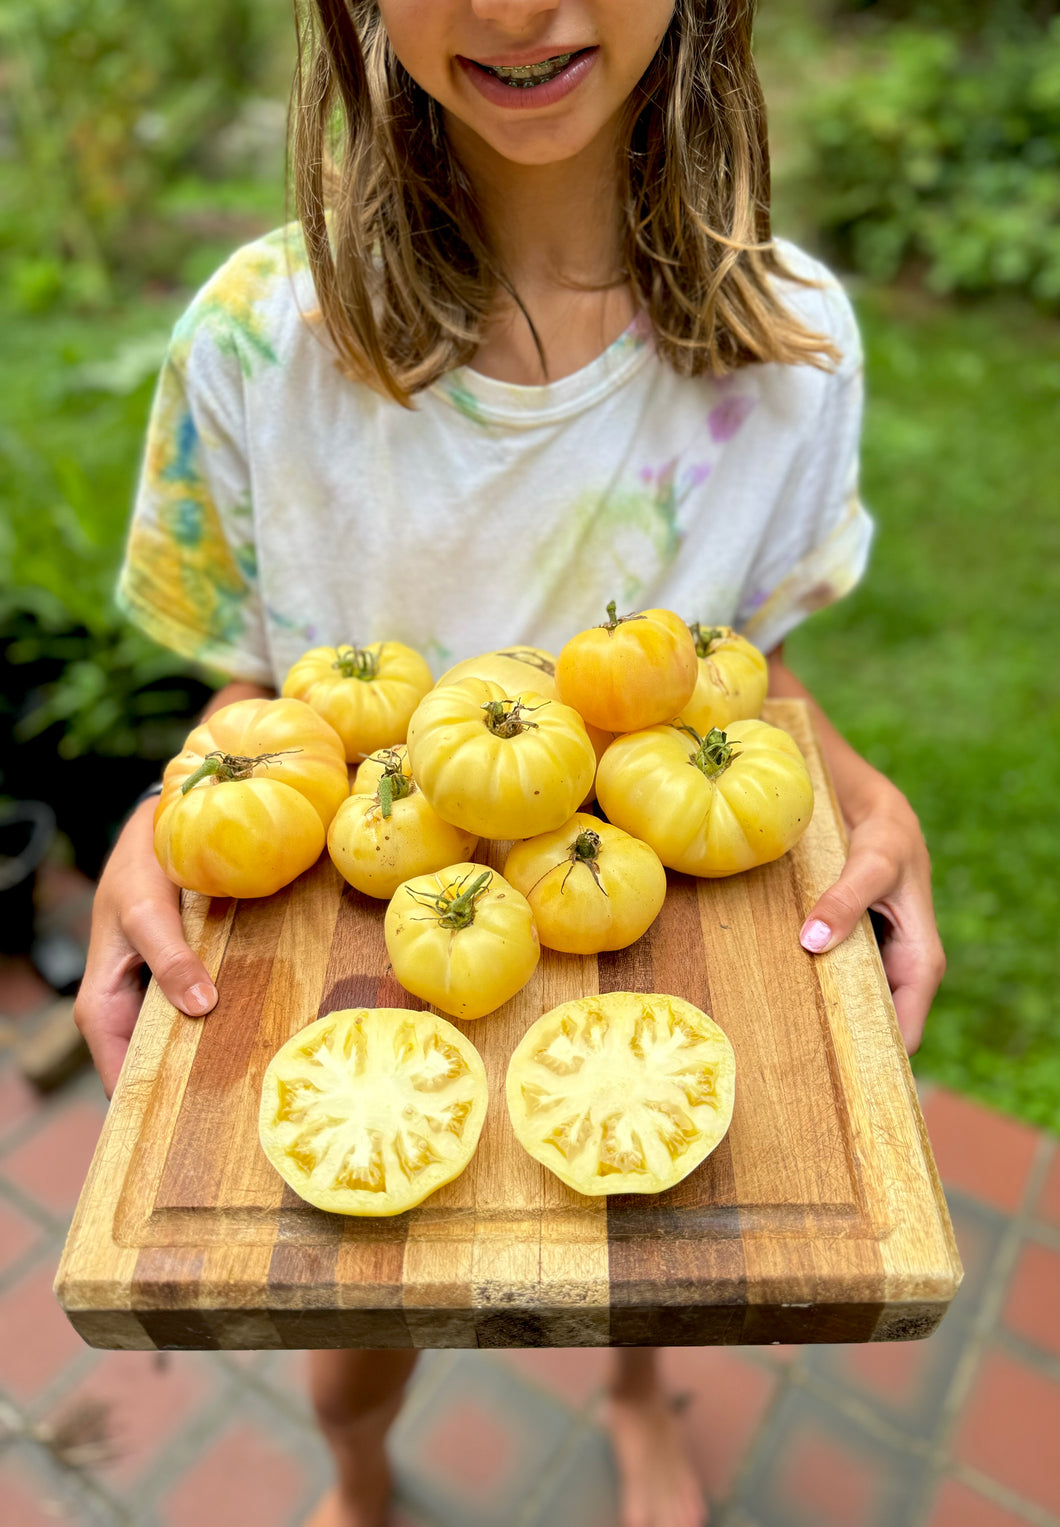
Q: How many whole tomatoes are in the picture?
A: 10